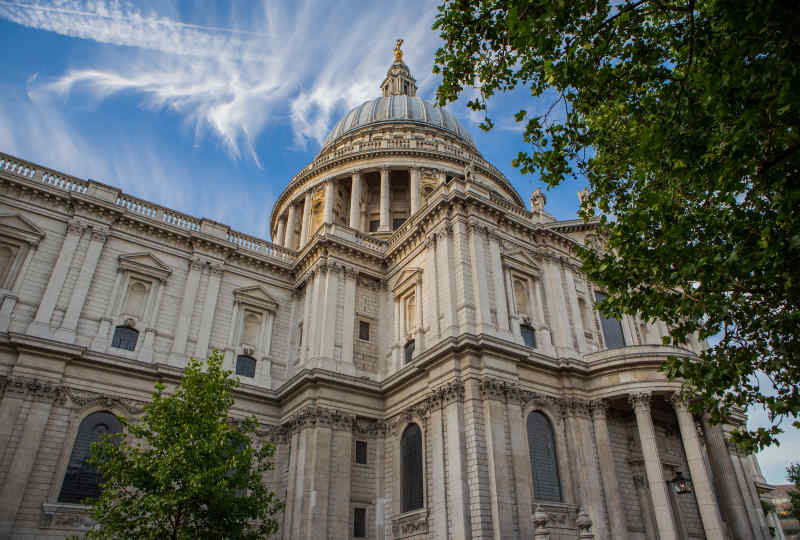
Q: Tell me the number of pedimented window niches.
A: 5